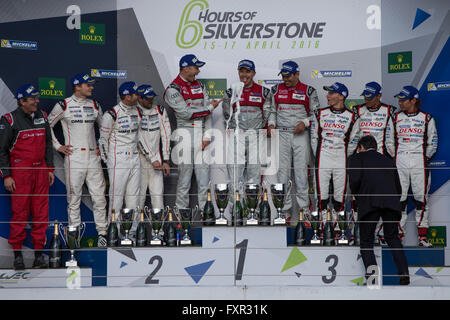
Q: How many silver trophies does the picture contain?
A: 9